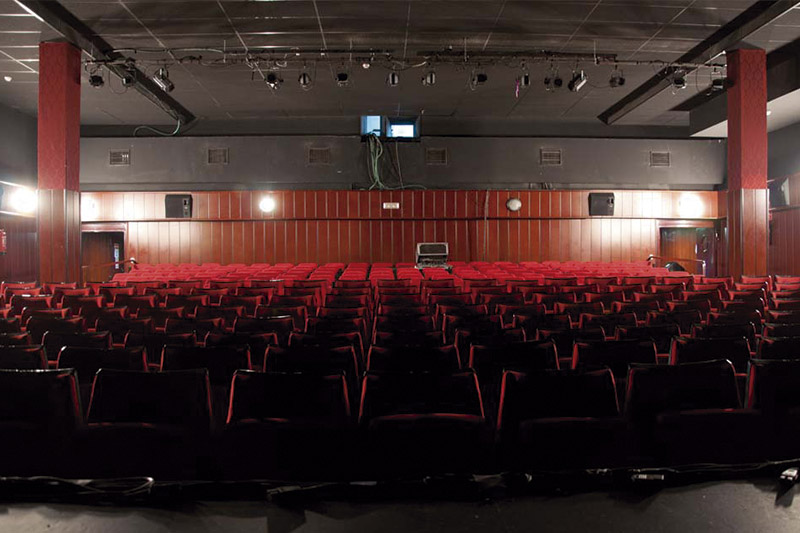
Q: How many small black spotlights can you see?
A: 15